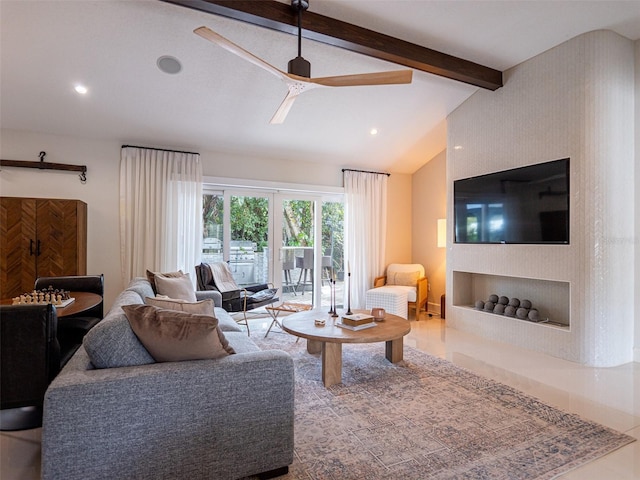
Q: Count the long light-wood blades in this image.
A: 3